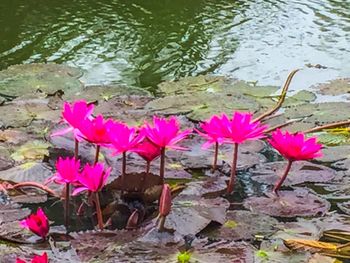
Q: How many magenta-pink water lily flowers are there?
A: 12